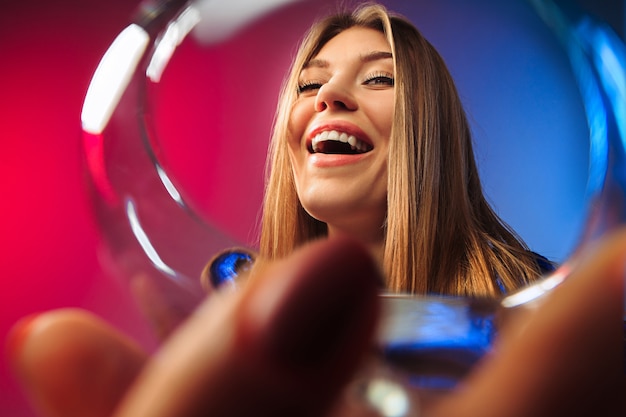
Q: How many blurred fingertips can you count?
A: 3